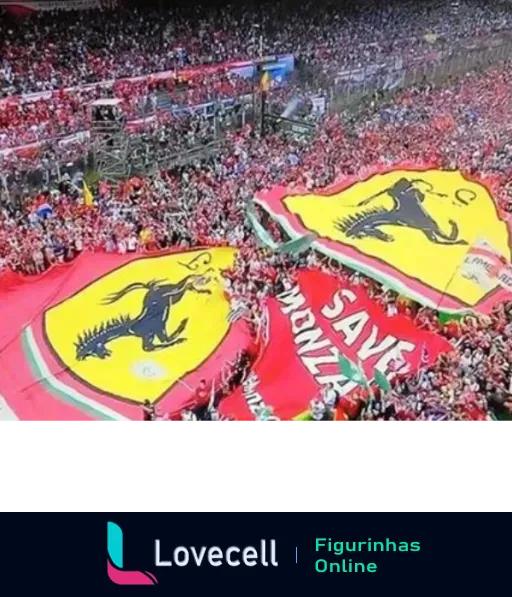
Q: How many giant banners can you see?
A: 3